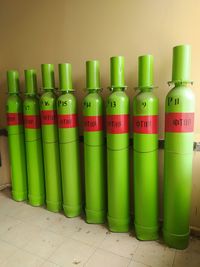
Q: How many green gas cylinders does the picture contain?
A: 8